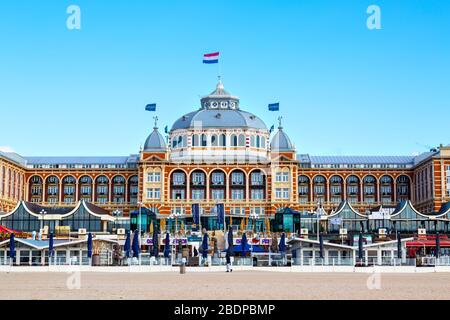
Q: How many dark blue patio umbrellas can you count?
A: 15